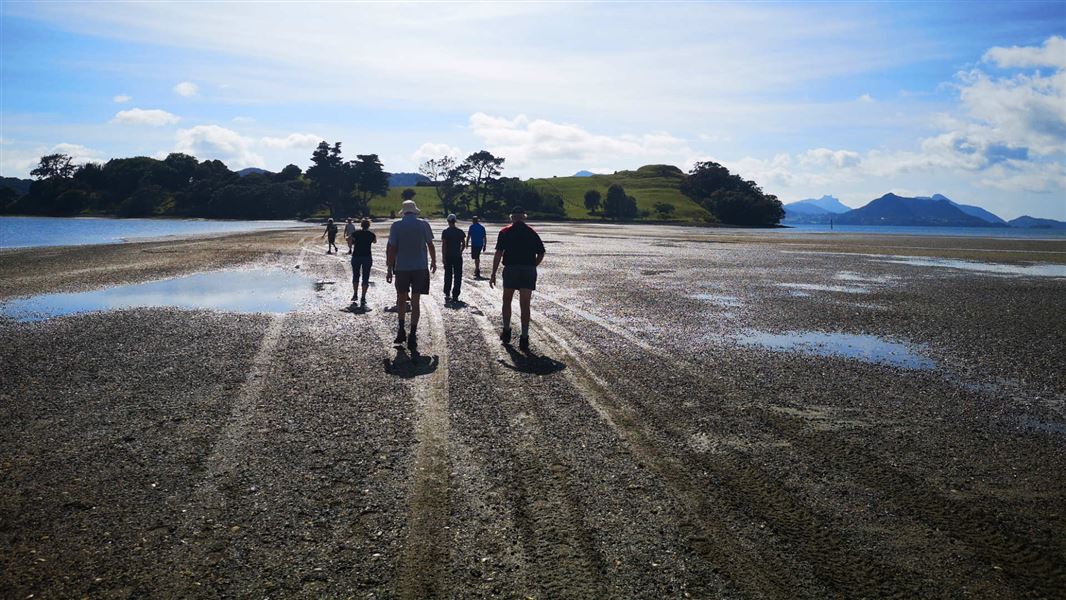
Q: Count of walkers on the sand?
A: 7